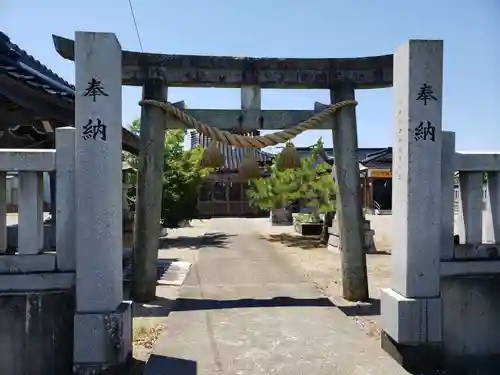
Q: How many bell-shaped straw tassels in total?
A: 3